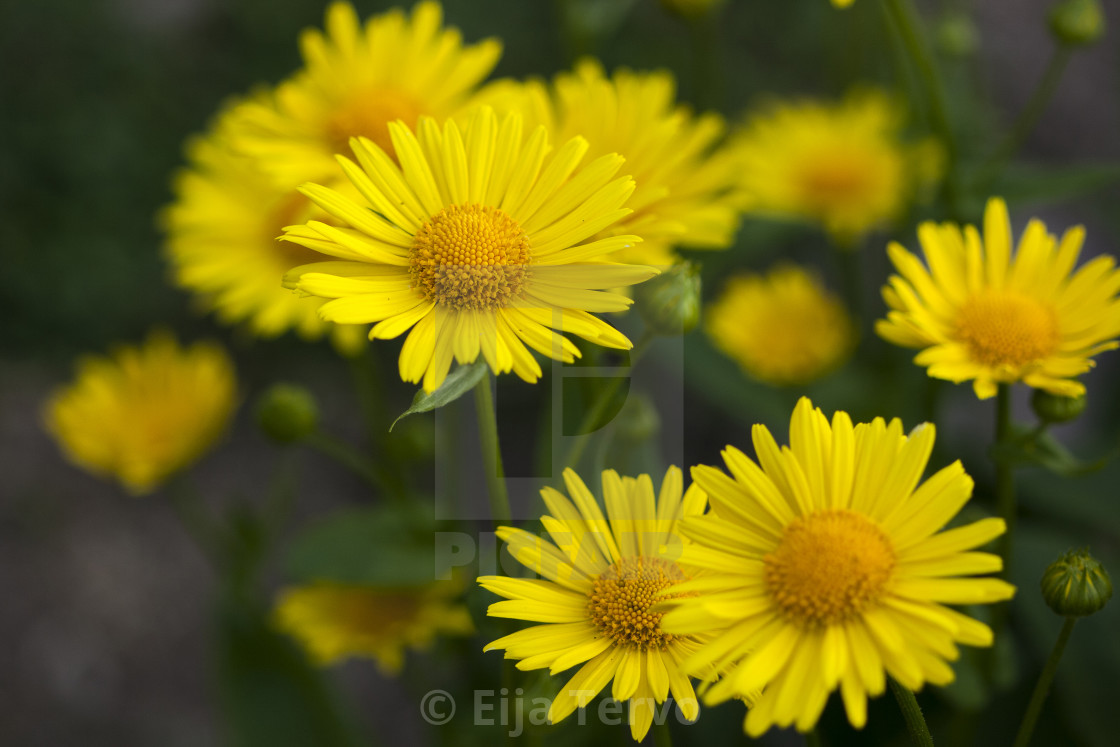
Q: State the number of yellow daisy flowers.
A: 11